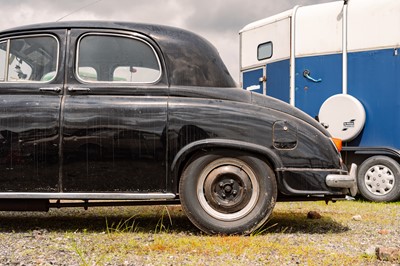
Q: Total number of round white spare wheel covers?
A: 1